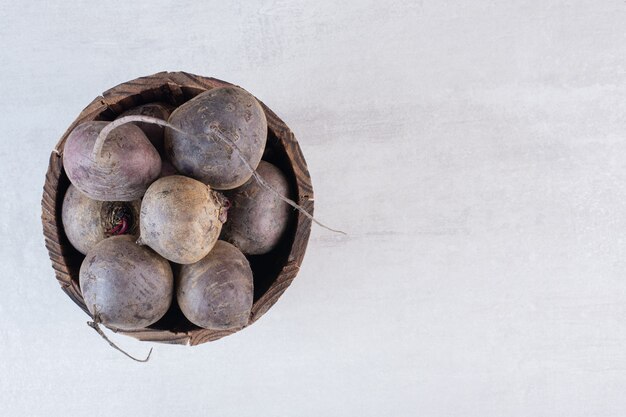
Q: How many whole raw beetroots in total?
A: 8